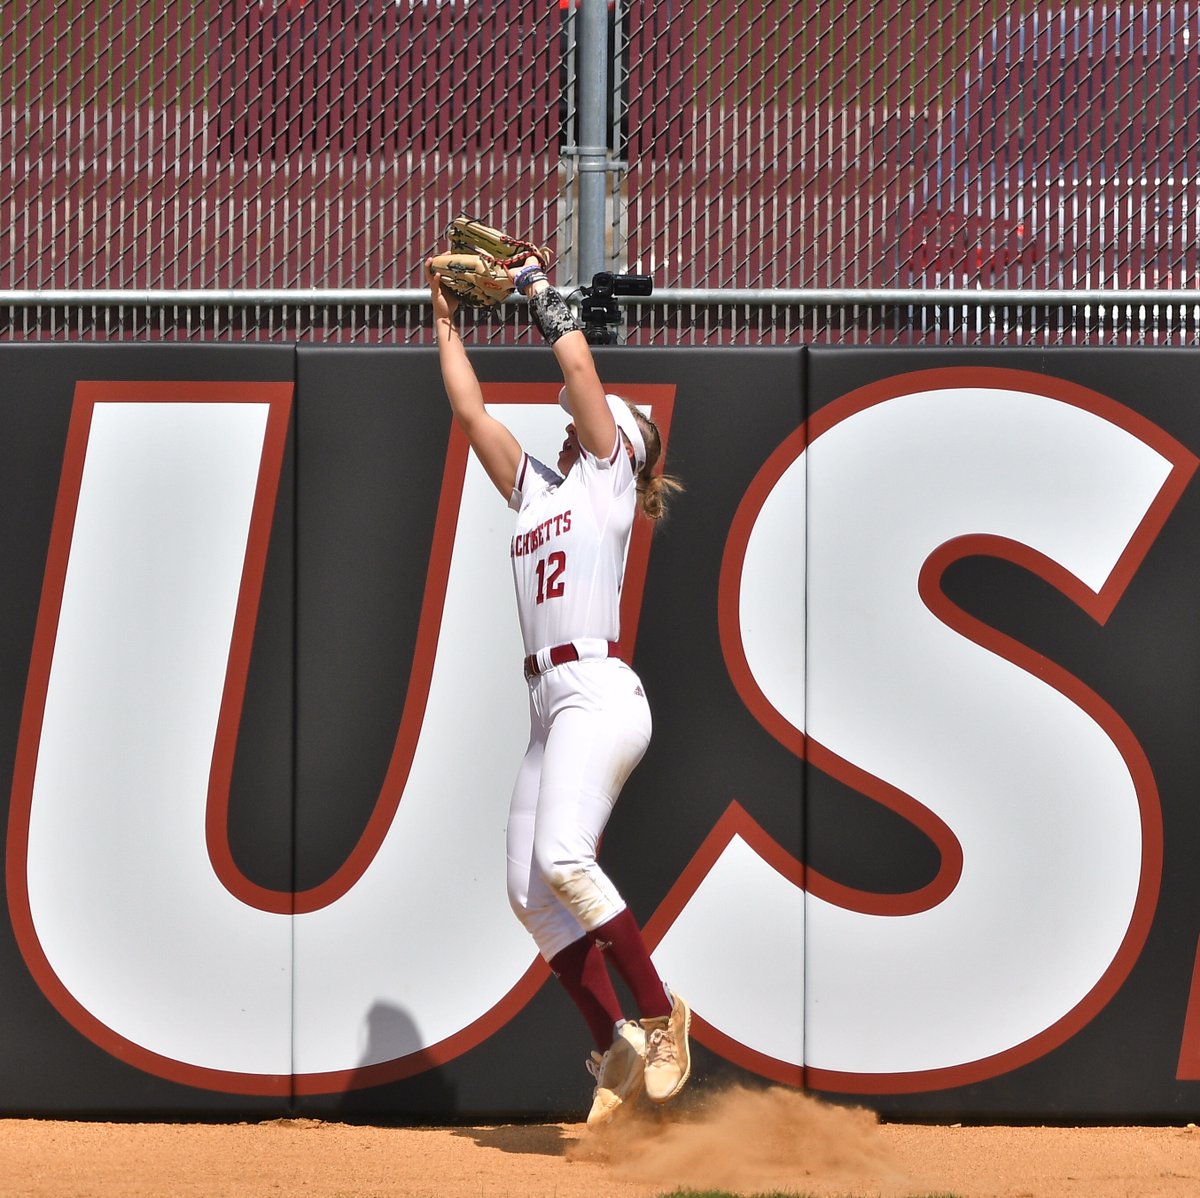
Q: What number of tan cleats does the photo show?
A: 2